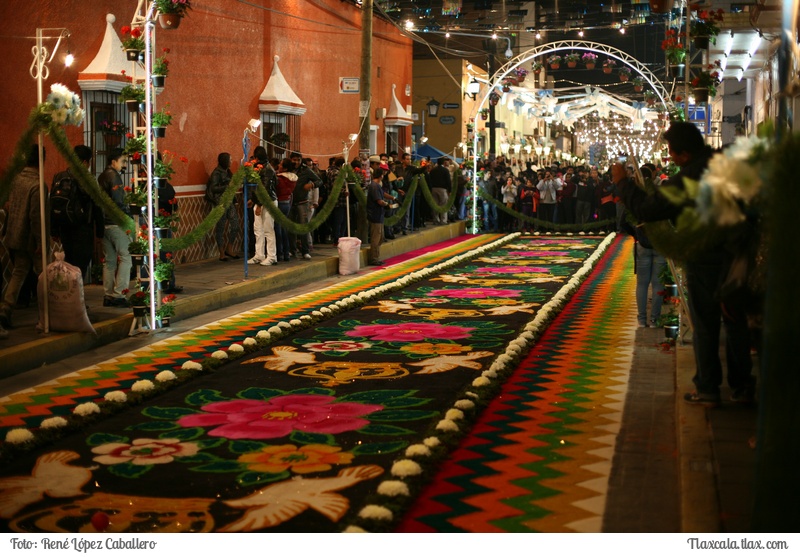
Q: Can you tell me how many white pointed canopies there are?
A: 3